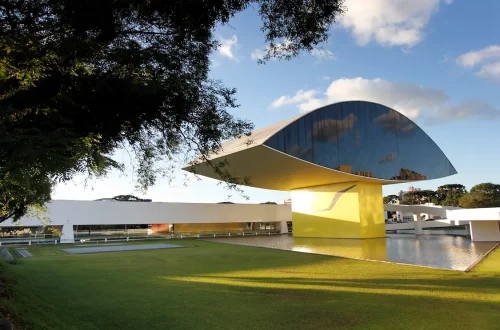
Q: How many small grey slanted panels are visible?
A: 2